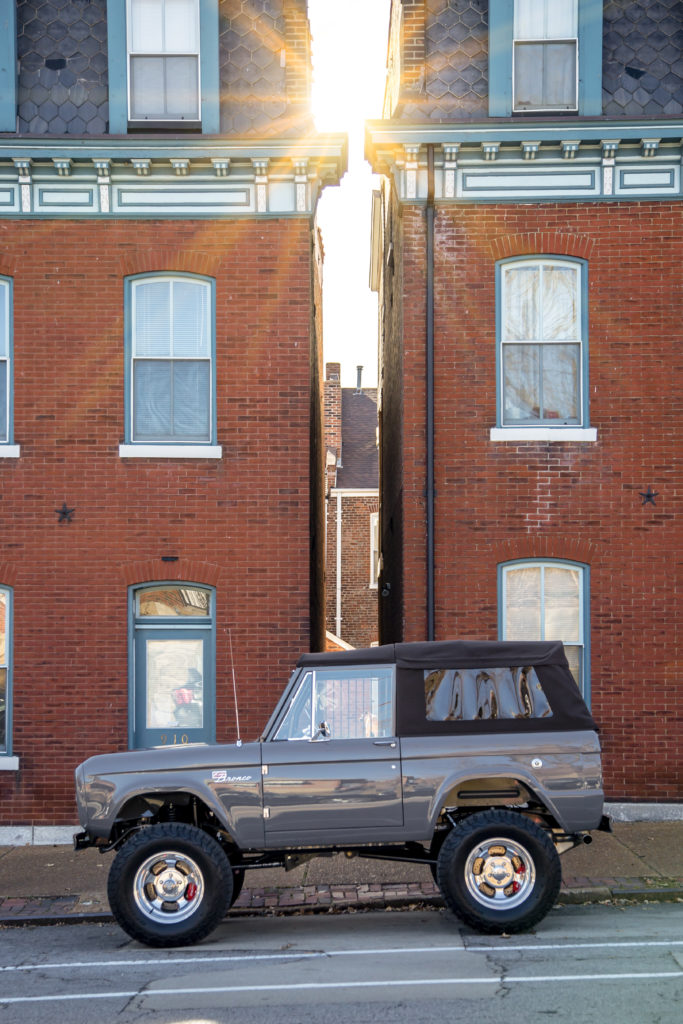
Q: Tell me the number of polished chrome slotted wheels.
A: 2